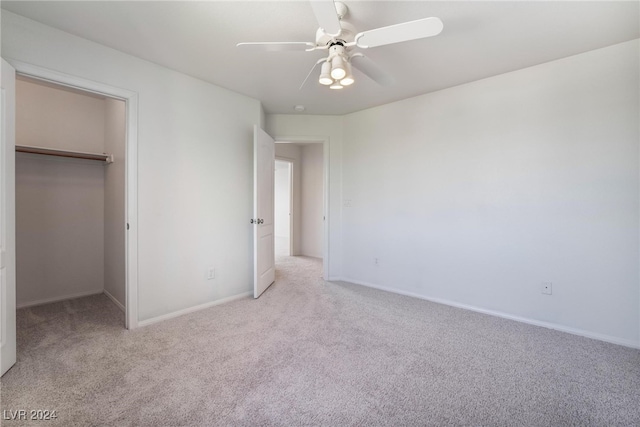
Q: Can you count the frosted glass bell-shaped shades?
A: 4